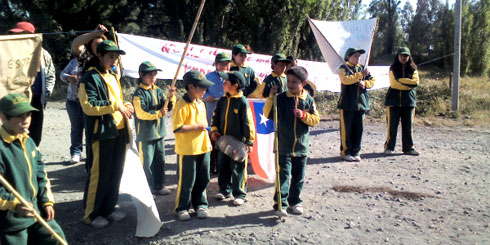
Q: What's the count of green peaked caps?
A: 10